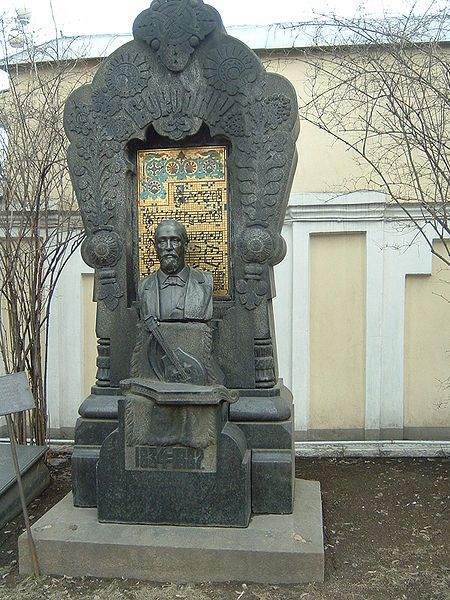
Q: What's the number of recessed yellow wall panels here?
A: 4